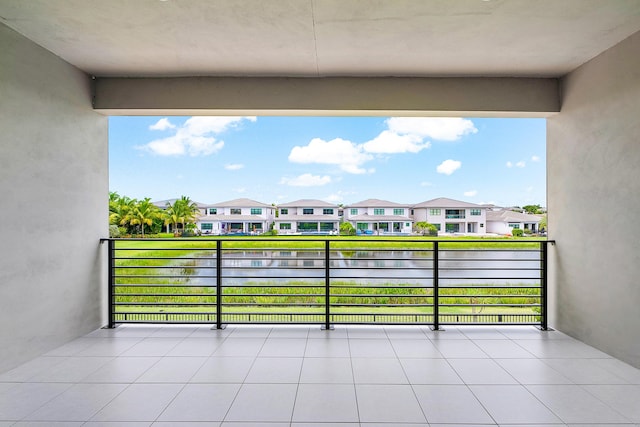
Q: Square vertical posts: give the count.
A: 5